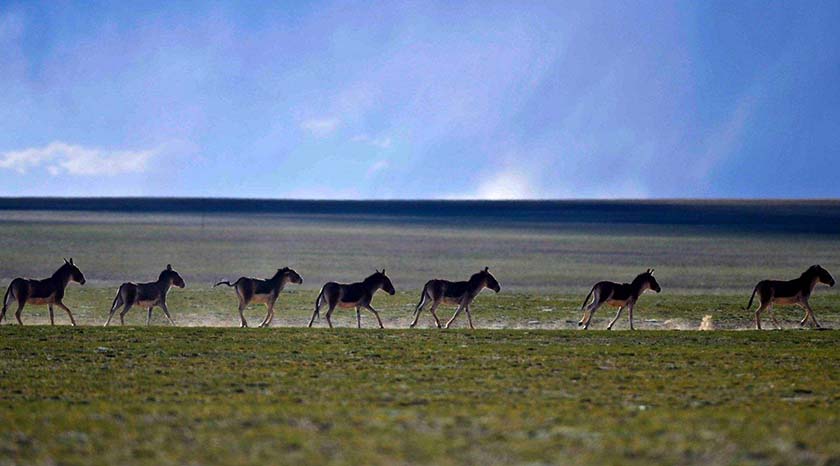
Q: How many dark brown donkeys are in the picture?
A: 7